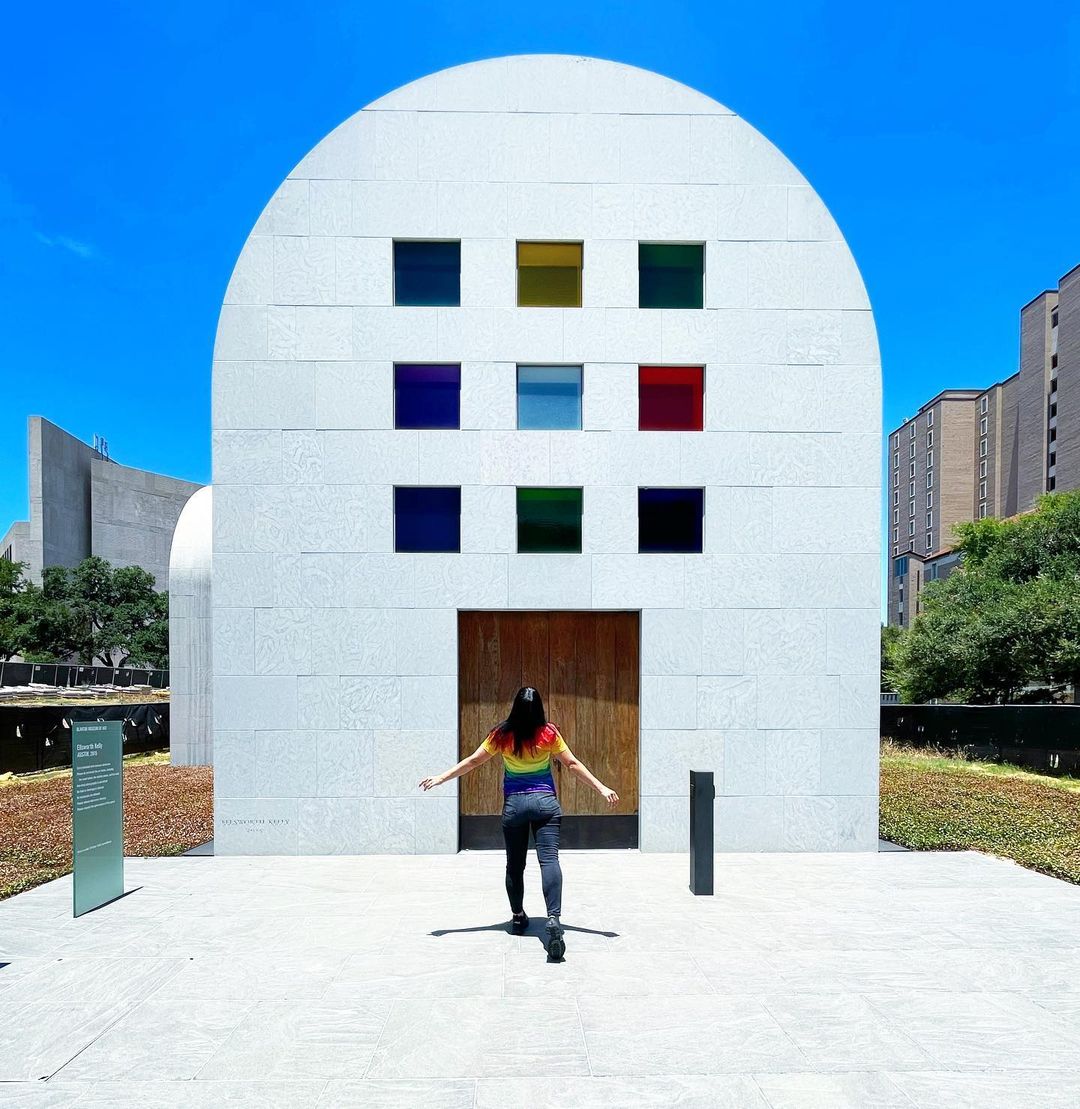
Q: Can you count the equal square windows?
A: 9